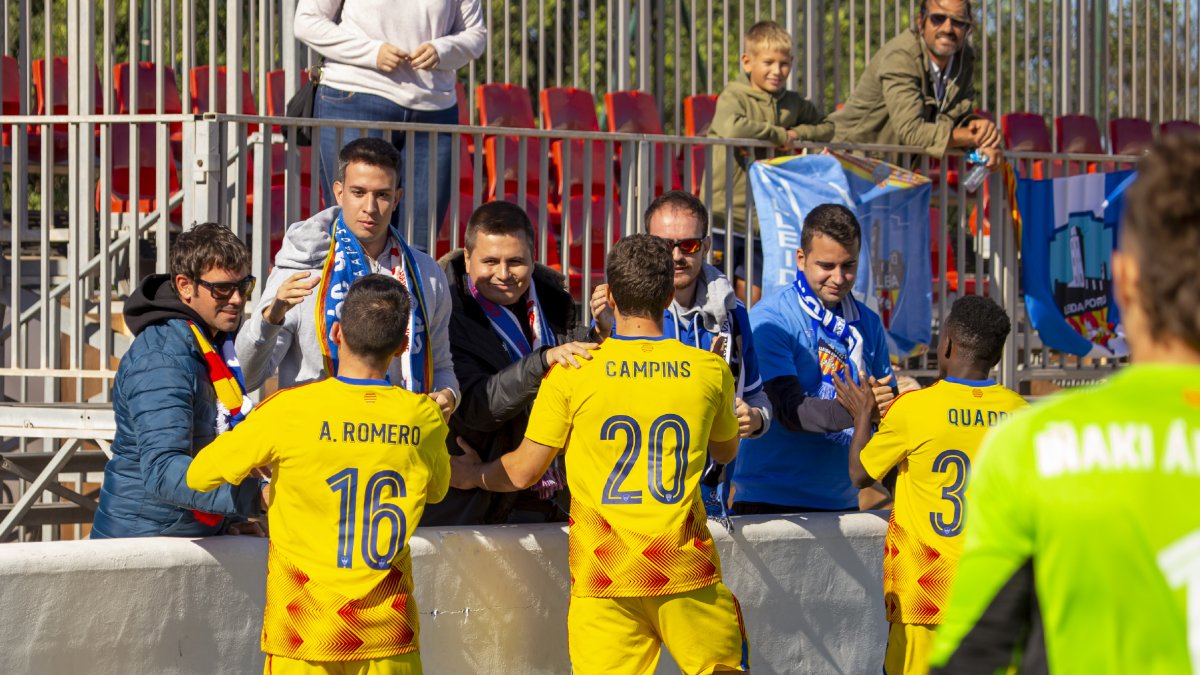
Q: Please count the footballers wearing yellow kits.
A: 3